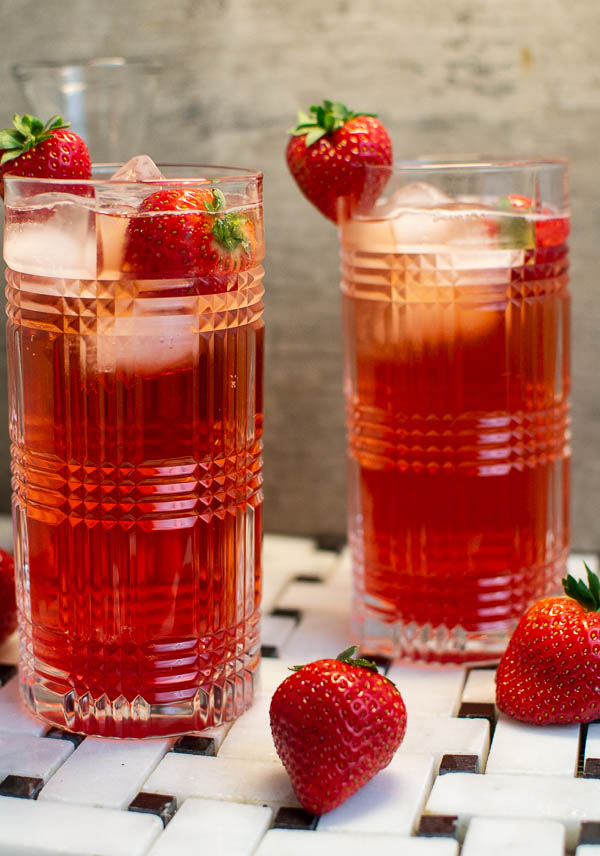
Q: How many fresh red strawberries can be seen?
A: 7